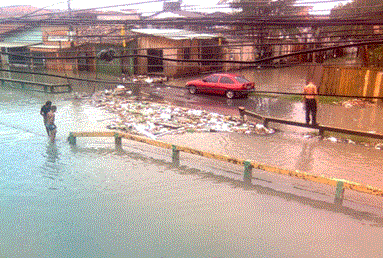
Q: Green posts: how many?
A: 5